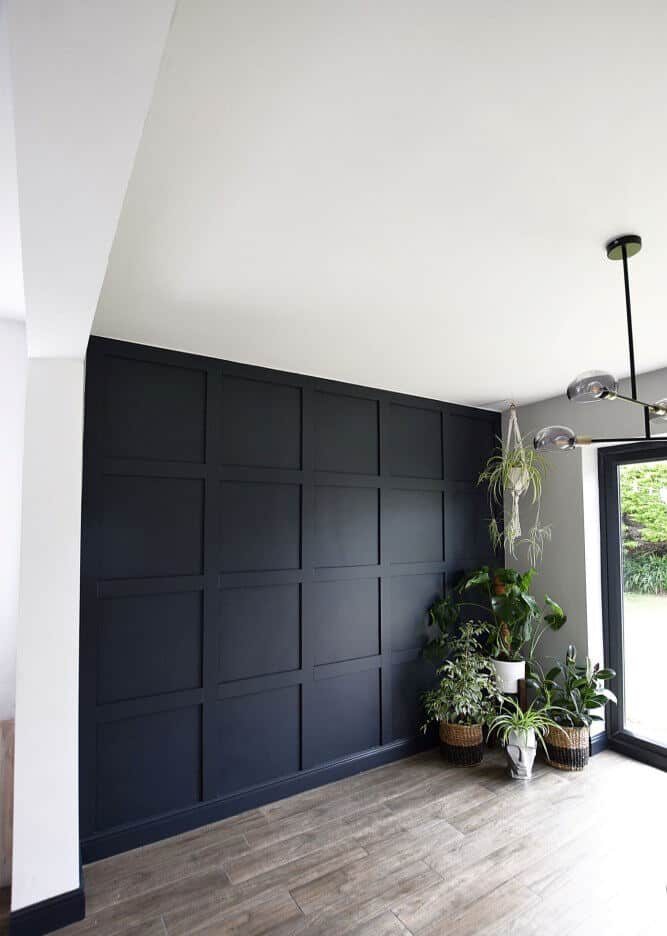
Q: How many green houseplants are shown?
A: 5